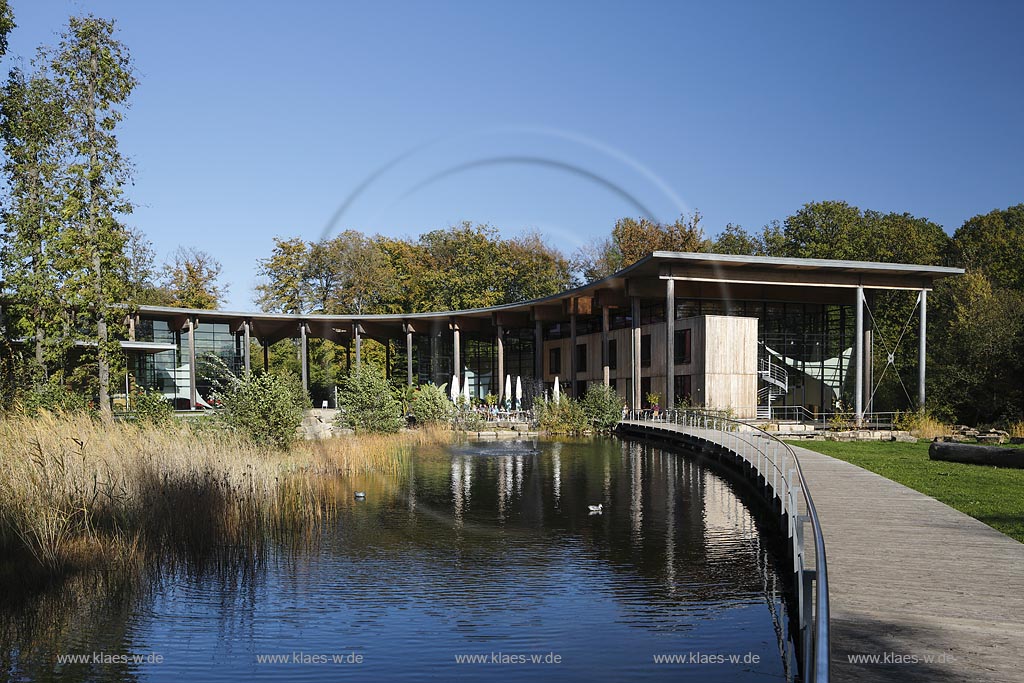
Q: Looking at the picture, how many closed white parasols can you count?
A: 5